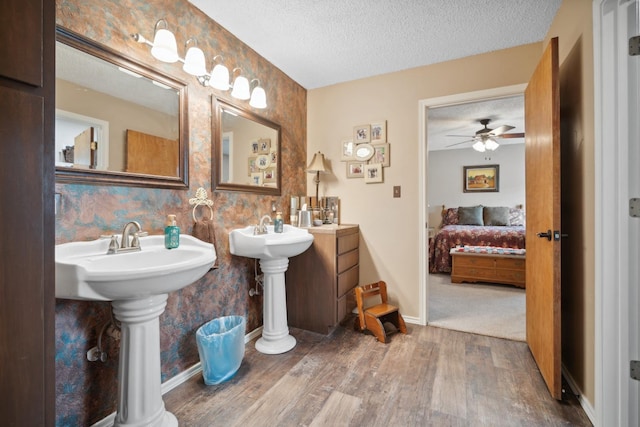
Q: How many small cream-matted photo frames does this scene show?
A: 7